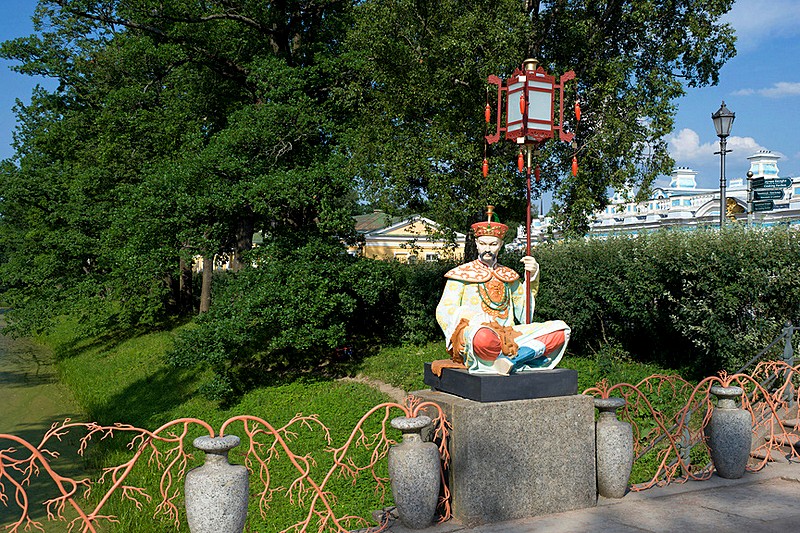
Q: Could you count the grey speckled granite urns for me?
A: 4